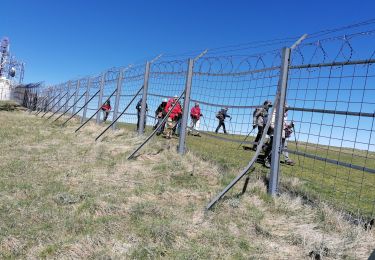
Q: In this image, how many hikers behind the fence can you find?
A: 8